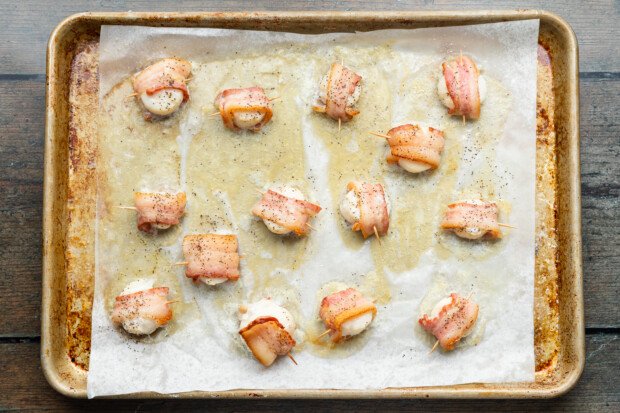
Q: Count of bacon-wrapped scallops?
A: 14